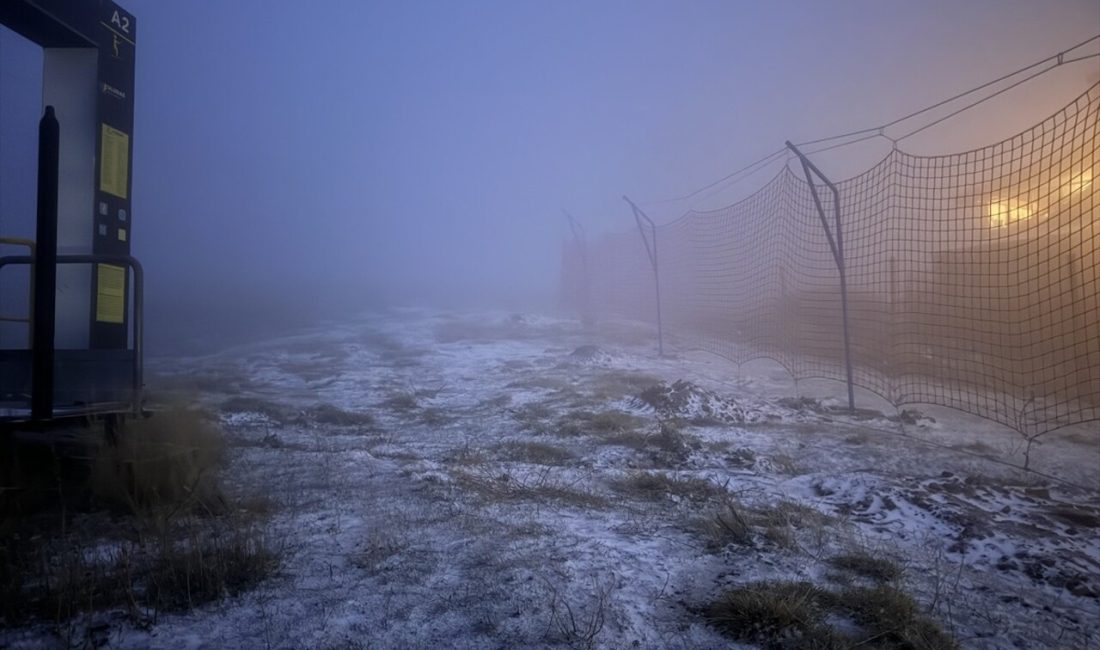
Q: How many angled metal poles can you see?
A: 3